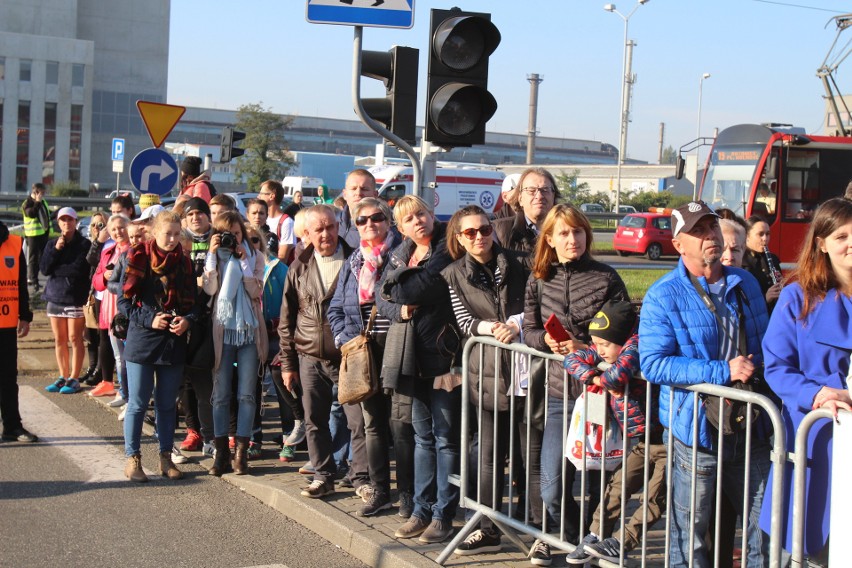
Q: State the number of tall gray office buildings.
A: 1